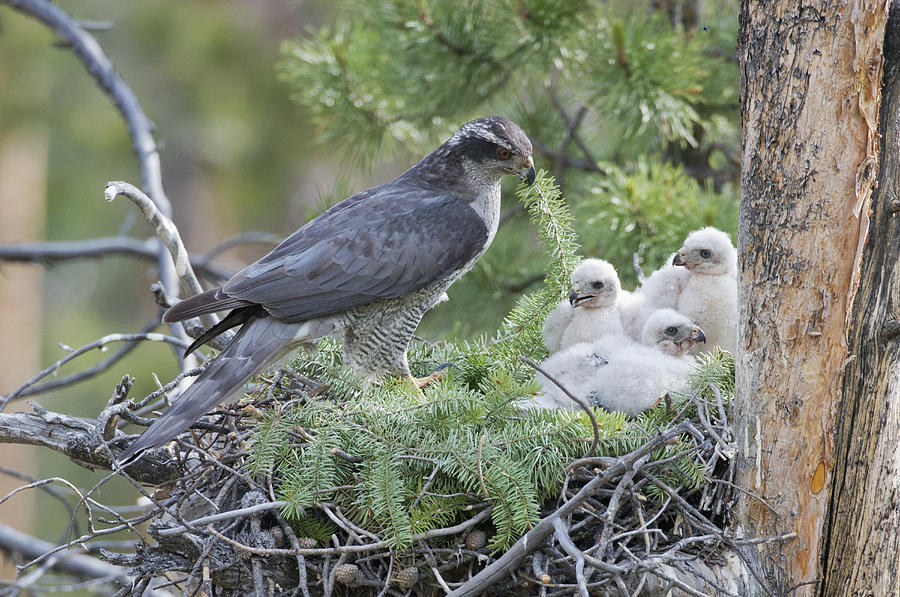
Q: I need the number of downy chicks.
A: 3